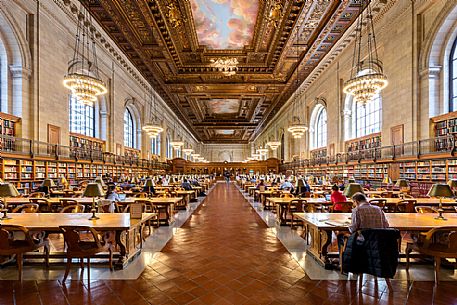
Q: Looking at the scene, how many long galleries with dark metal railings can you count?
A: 2